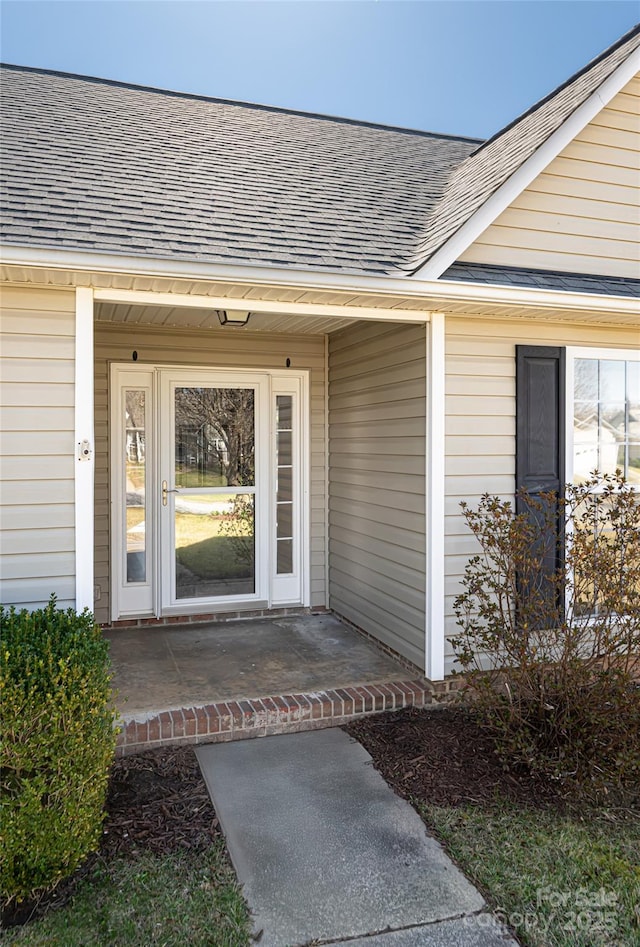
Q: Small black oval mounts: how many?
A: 2